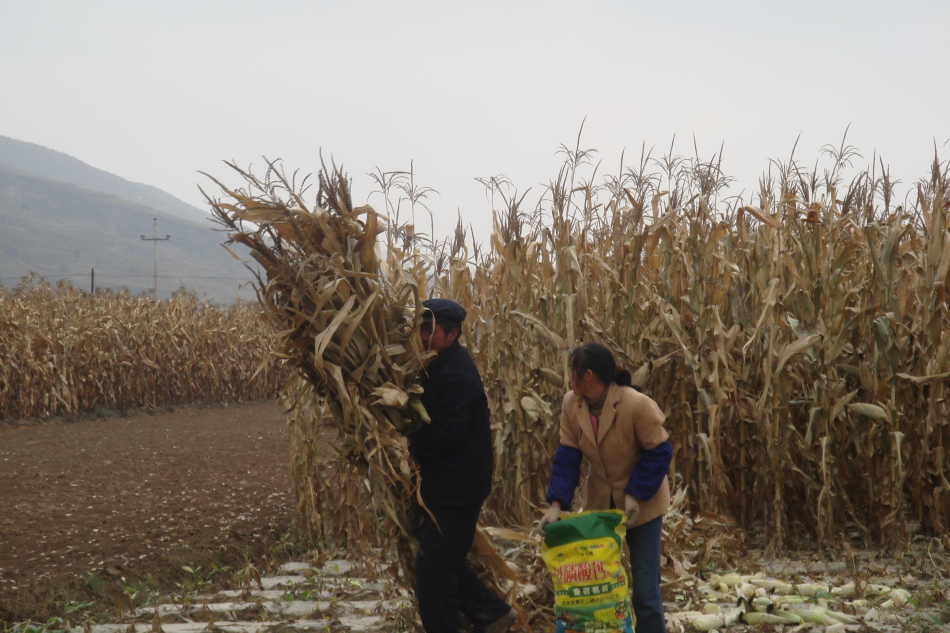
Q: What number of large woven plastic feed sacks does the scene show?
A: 1